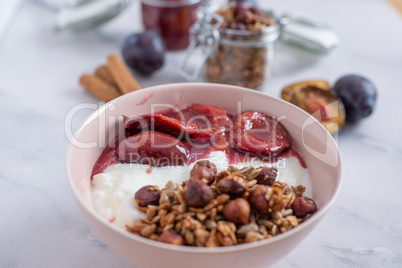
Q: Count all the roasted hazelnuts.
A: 9